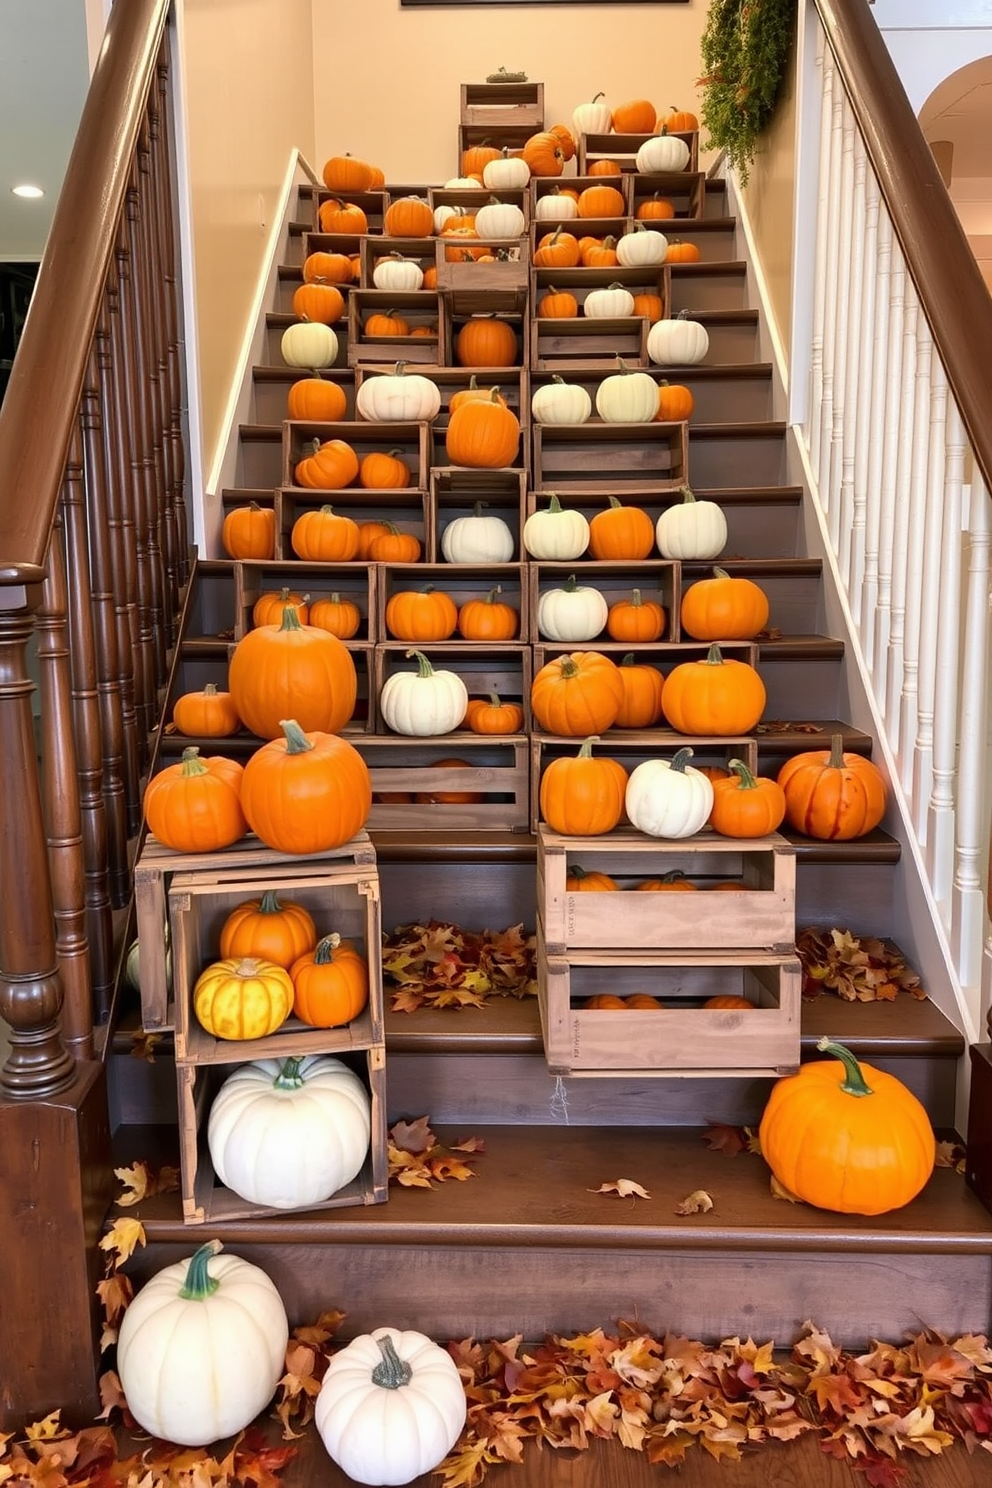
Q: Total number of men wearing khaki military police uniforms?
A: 0